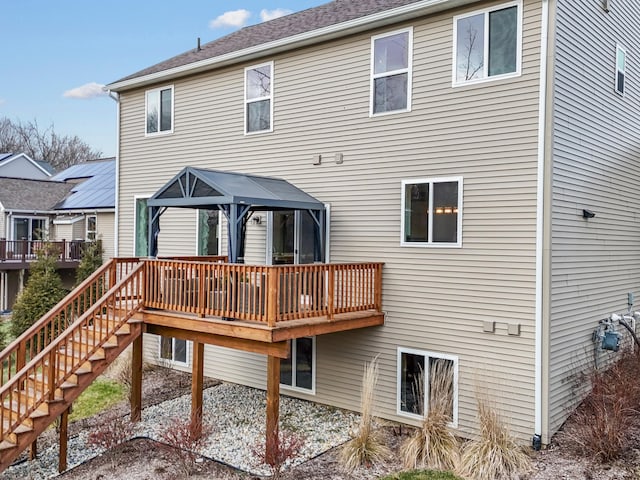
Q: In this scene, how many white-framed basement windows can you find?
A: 3